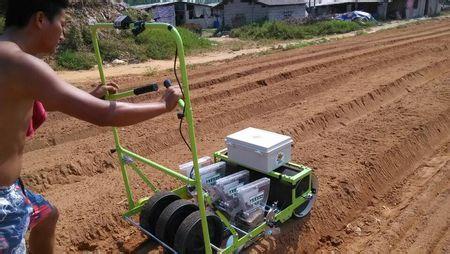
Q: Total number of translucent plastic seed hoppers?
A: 4